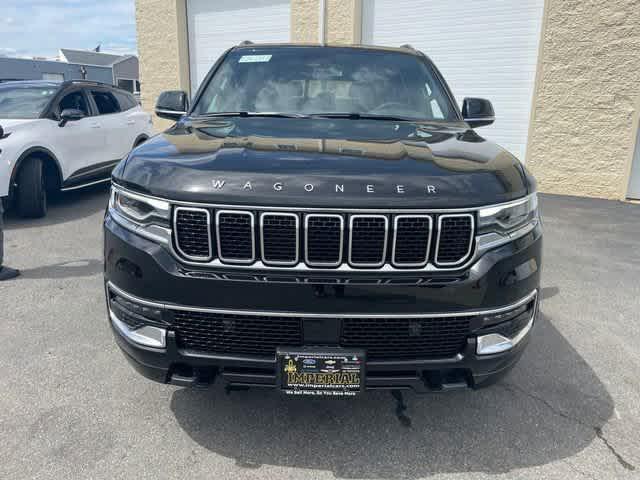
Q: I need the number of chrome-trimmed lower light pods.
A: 2